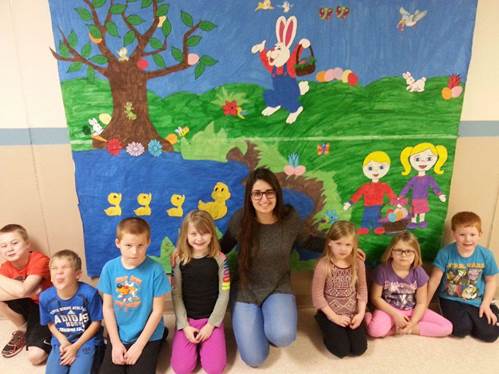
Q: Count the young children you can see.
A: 7